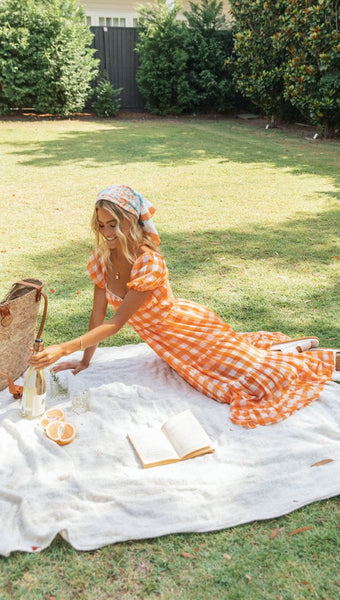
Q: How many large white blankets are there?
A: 1